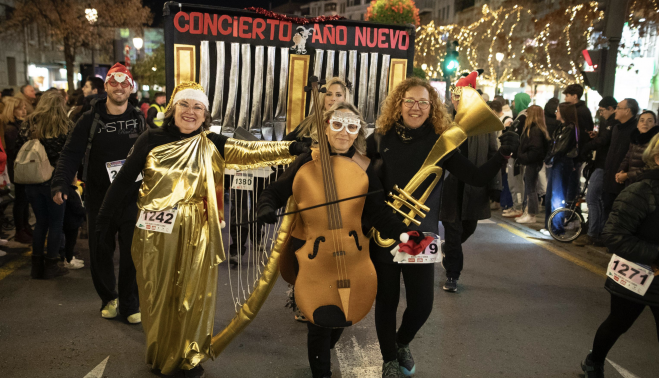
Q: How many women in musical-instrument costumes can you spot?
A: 3